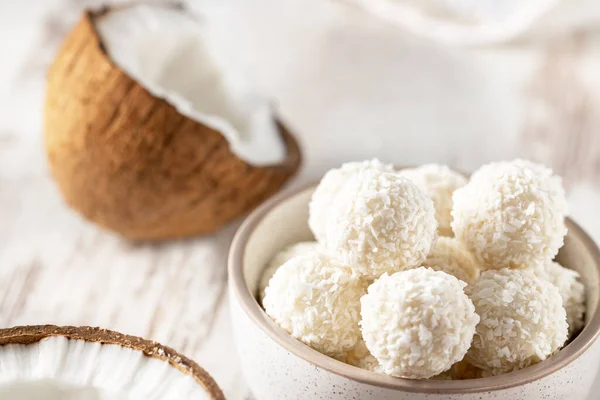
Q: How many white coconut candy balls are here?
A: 9